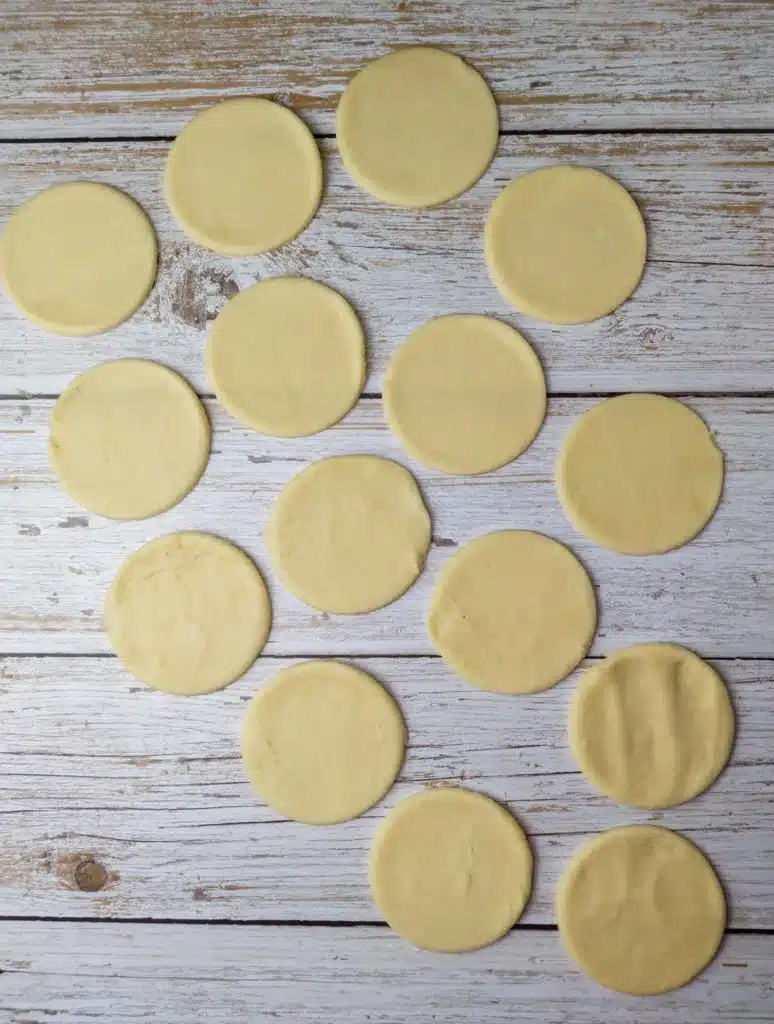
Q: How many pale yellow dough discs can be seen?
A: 15